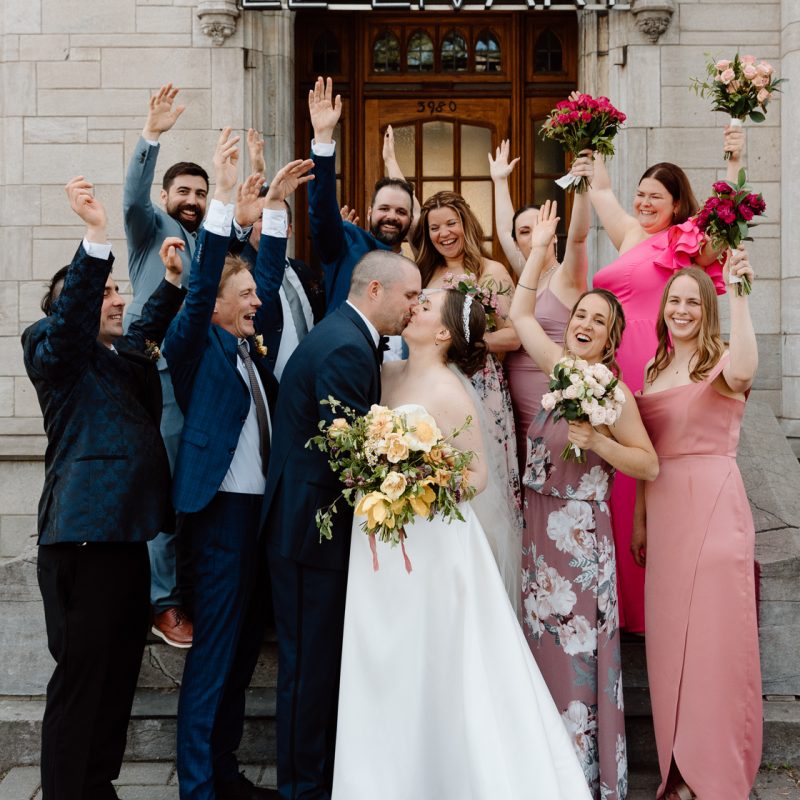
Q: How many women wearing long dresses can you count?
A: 6